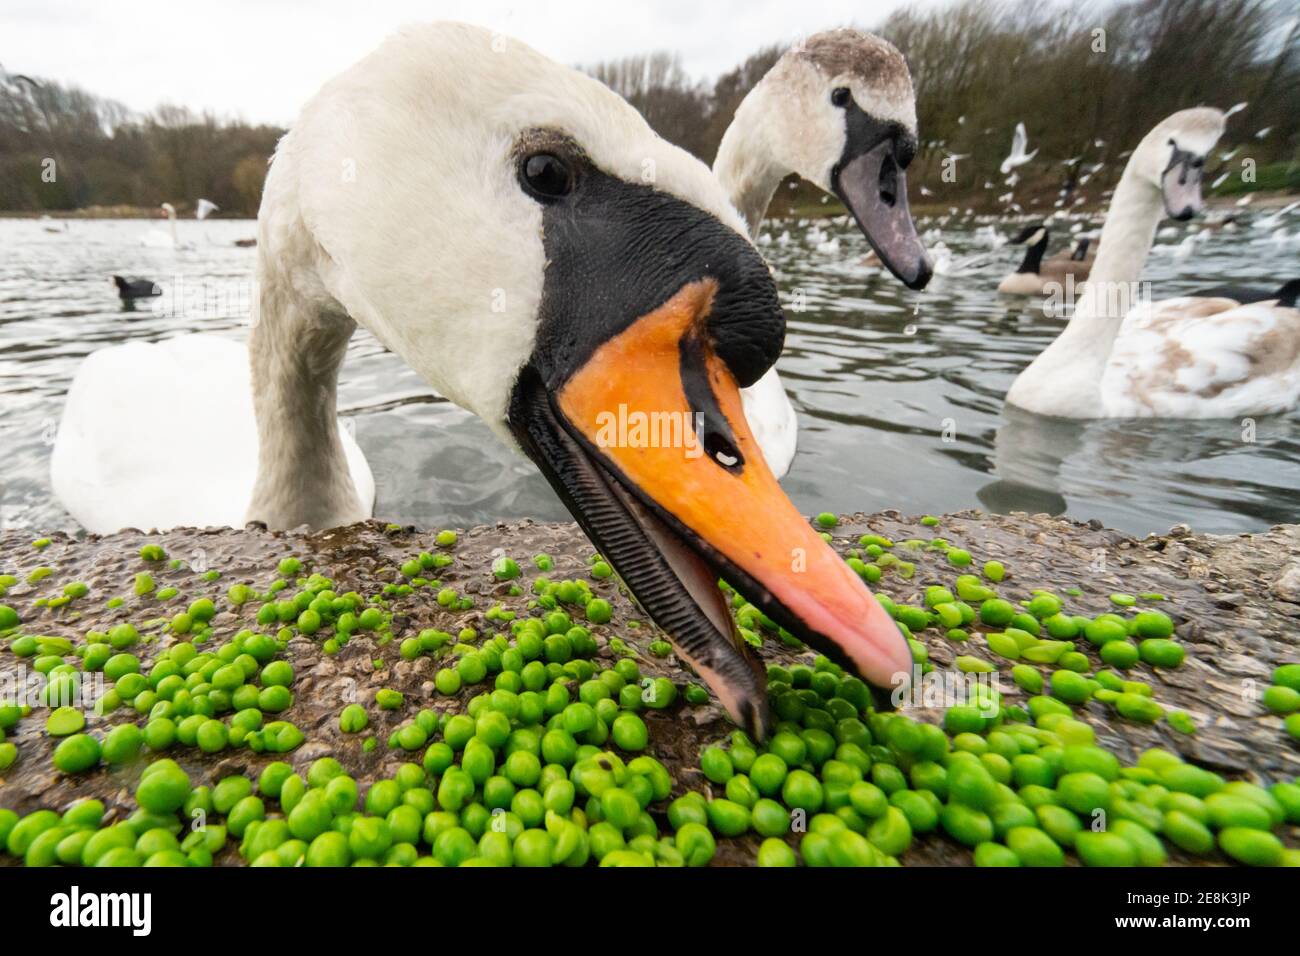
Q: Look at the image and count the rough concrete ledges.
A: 1